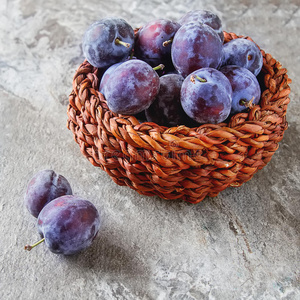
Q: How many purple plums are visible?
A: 11